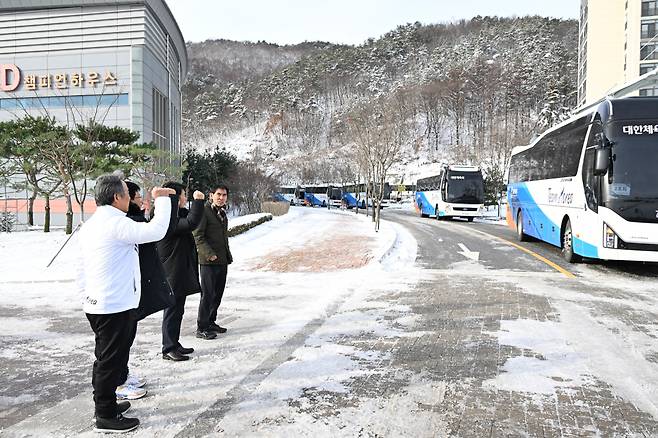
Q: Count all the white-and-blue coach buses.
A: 5